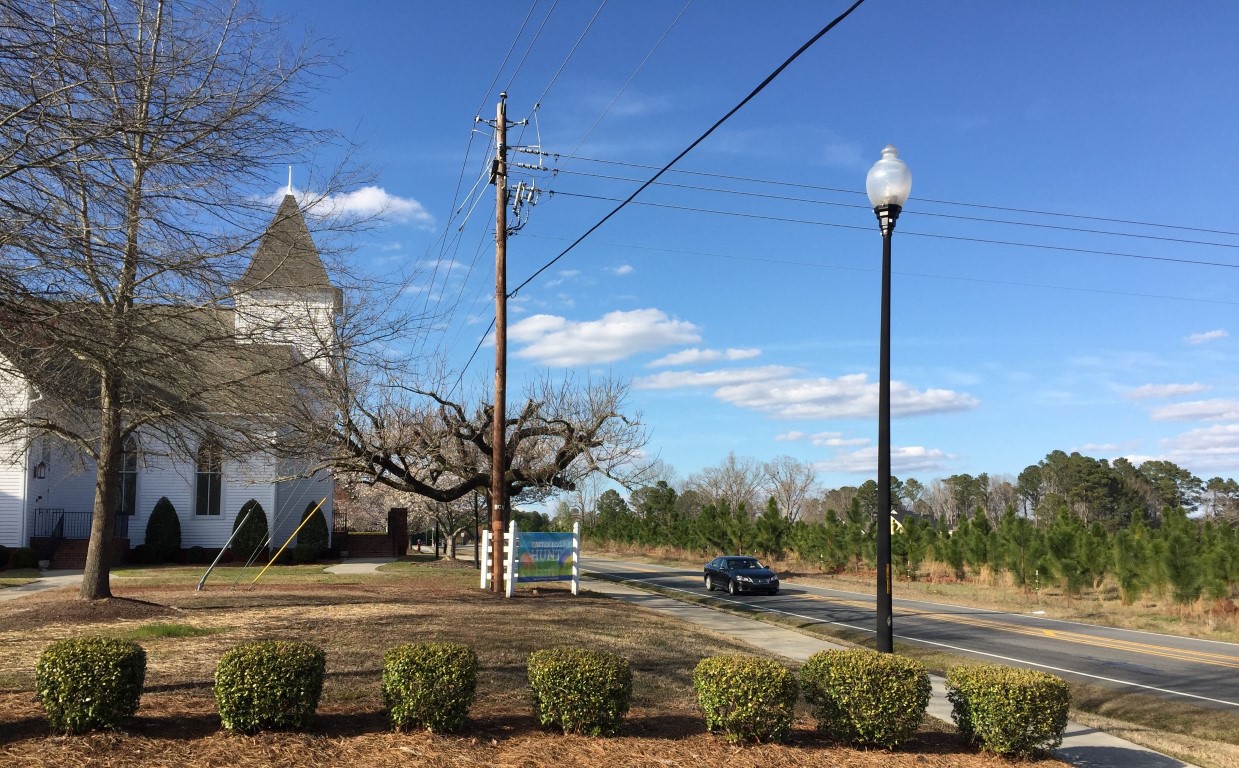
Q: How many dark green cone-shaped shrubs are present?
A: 3